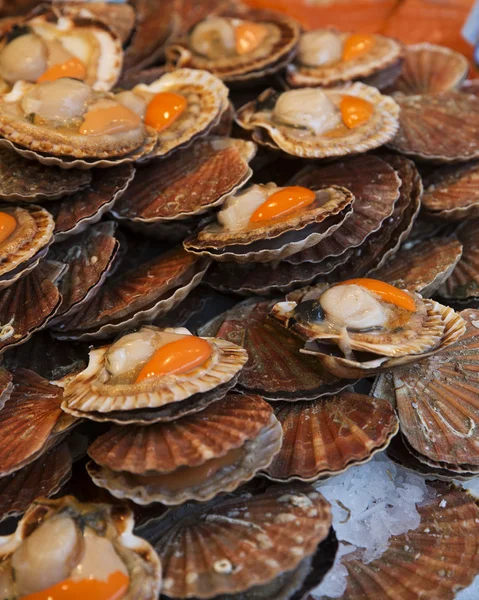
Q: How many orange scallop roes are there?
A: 11